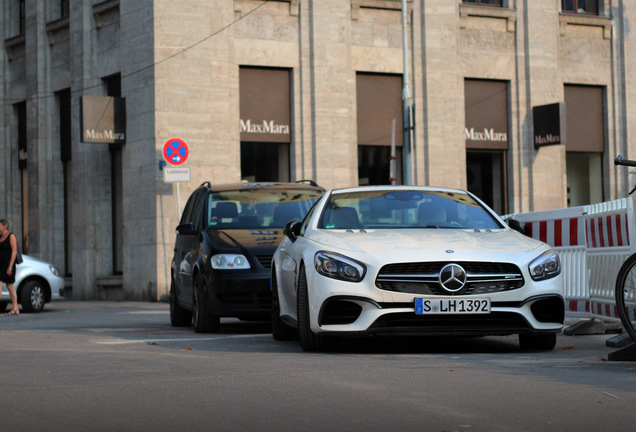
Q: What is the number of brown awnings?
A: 4